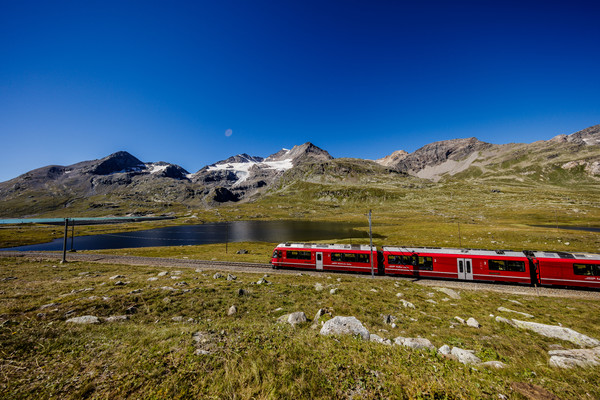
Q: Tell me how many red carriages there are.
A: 3